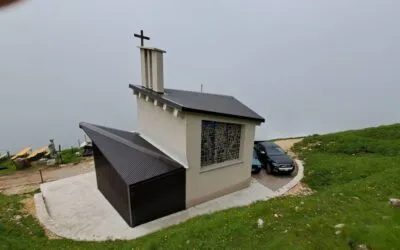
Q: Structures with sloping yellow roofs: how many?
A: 2